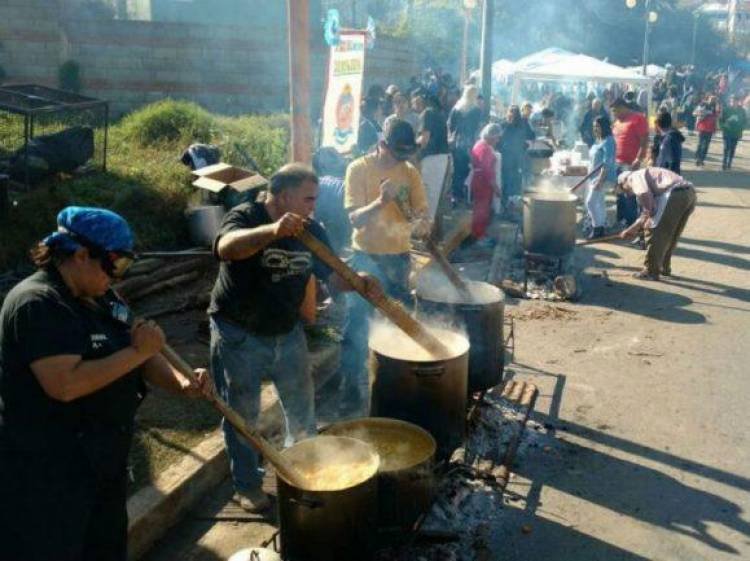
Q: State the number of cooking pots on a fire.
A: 5